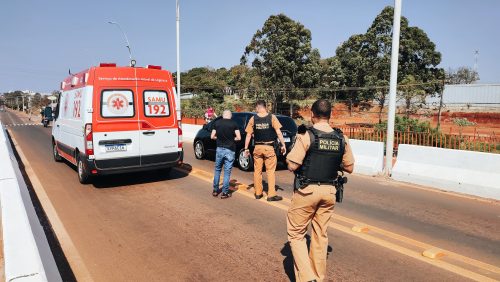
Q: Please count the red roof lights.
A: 2